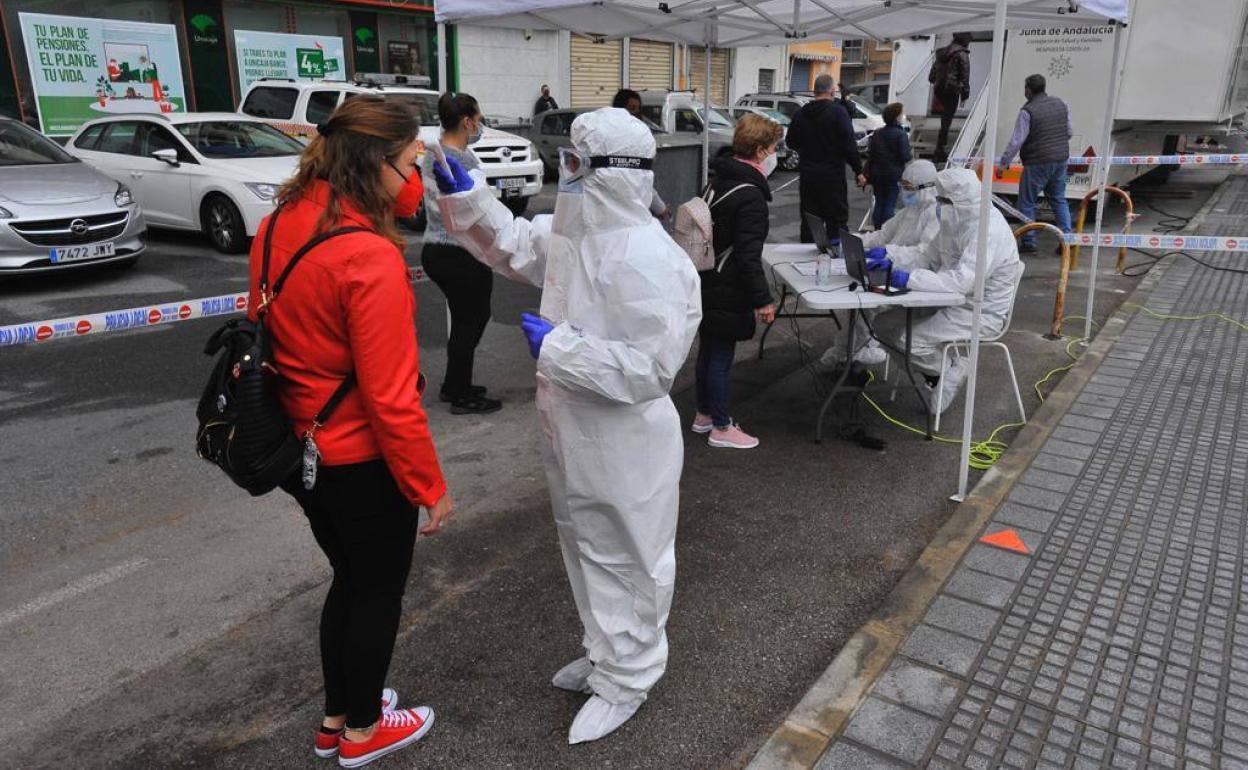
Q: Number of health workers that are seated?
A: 2